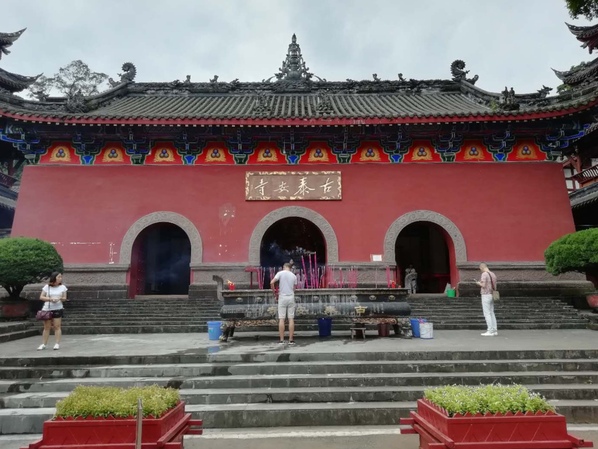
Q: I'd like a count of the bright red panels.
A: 10